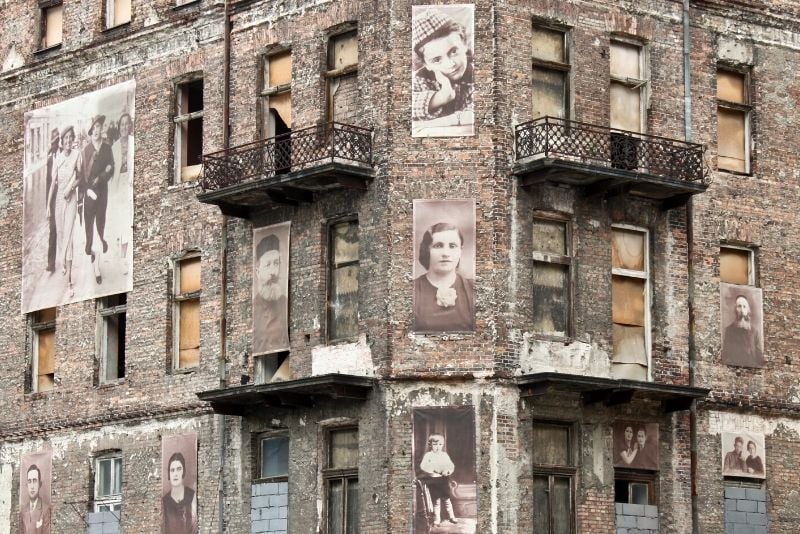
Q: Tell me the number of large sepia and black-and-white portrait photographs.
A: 10